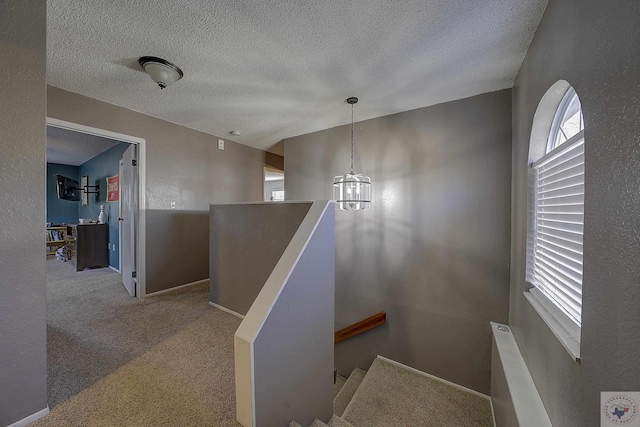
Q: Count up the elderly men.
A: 0